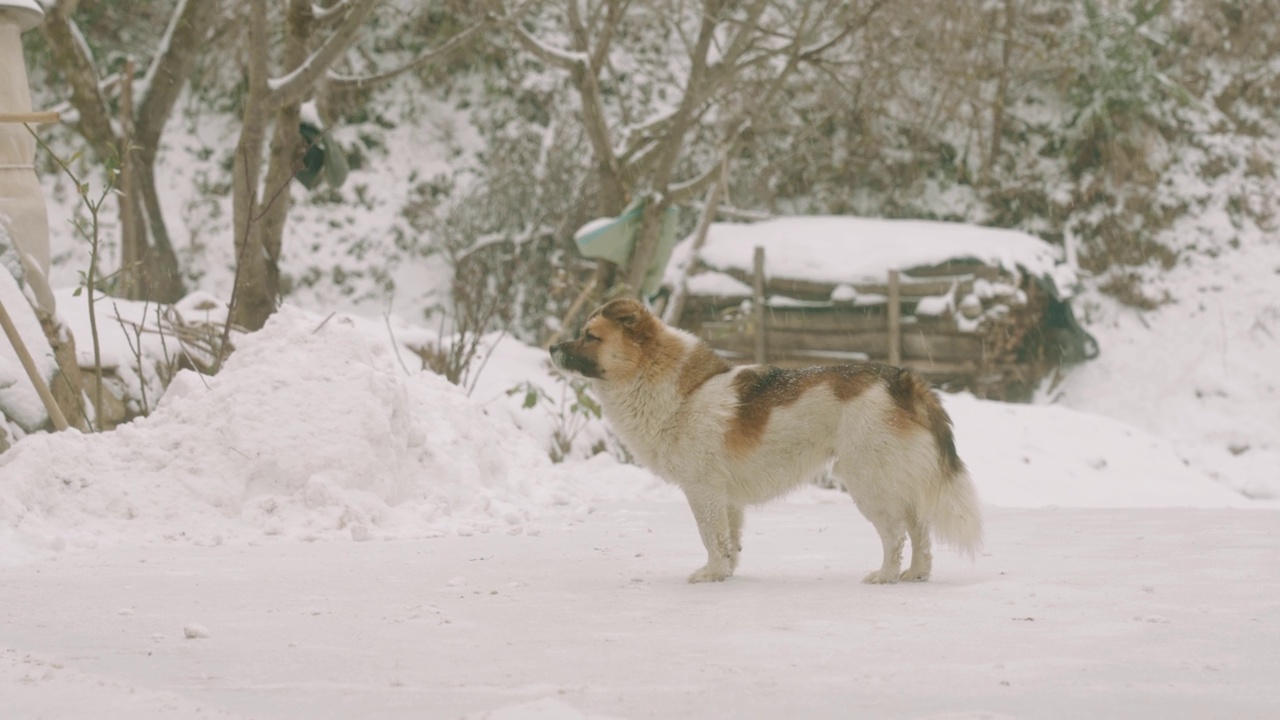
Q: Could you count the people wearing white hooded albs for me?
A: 0